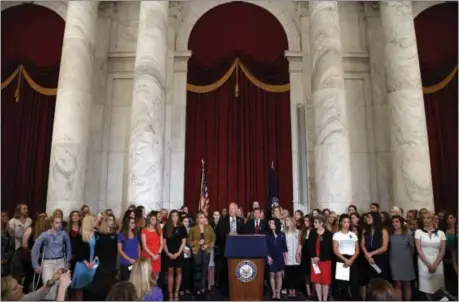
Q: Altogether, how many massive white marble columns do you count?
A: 4